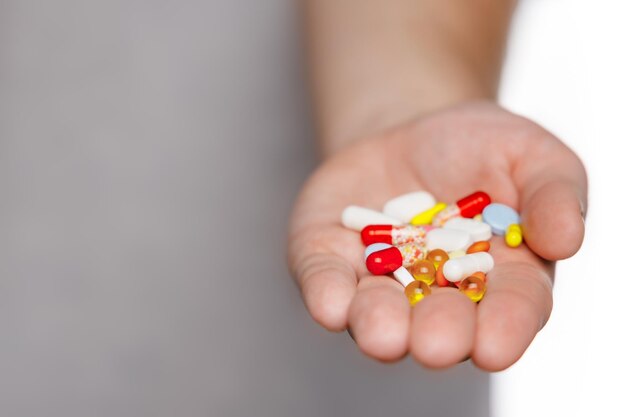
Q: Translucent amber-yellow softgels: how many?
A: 4